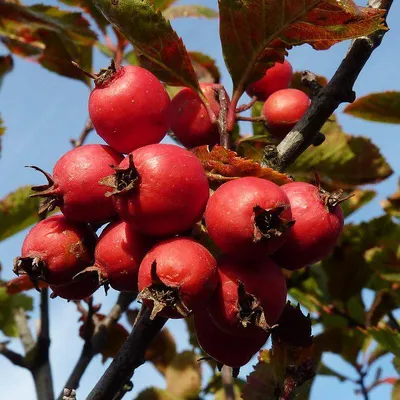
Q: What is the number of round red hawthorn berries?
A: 14